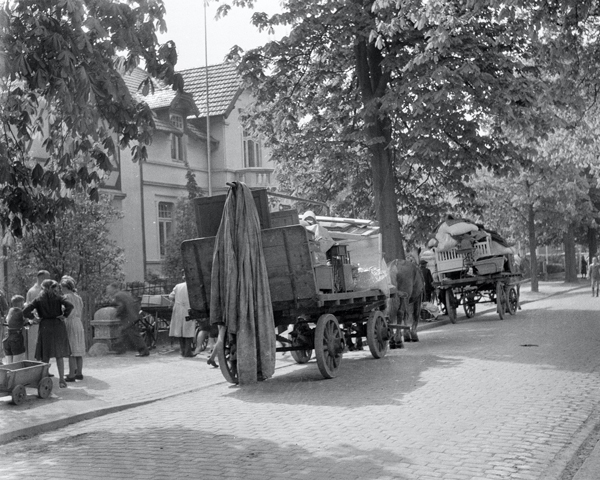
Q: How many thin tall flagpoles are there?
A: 1